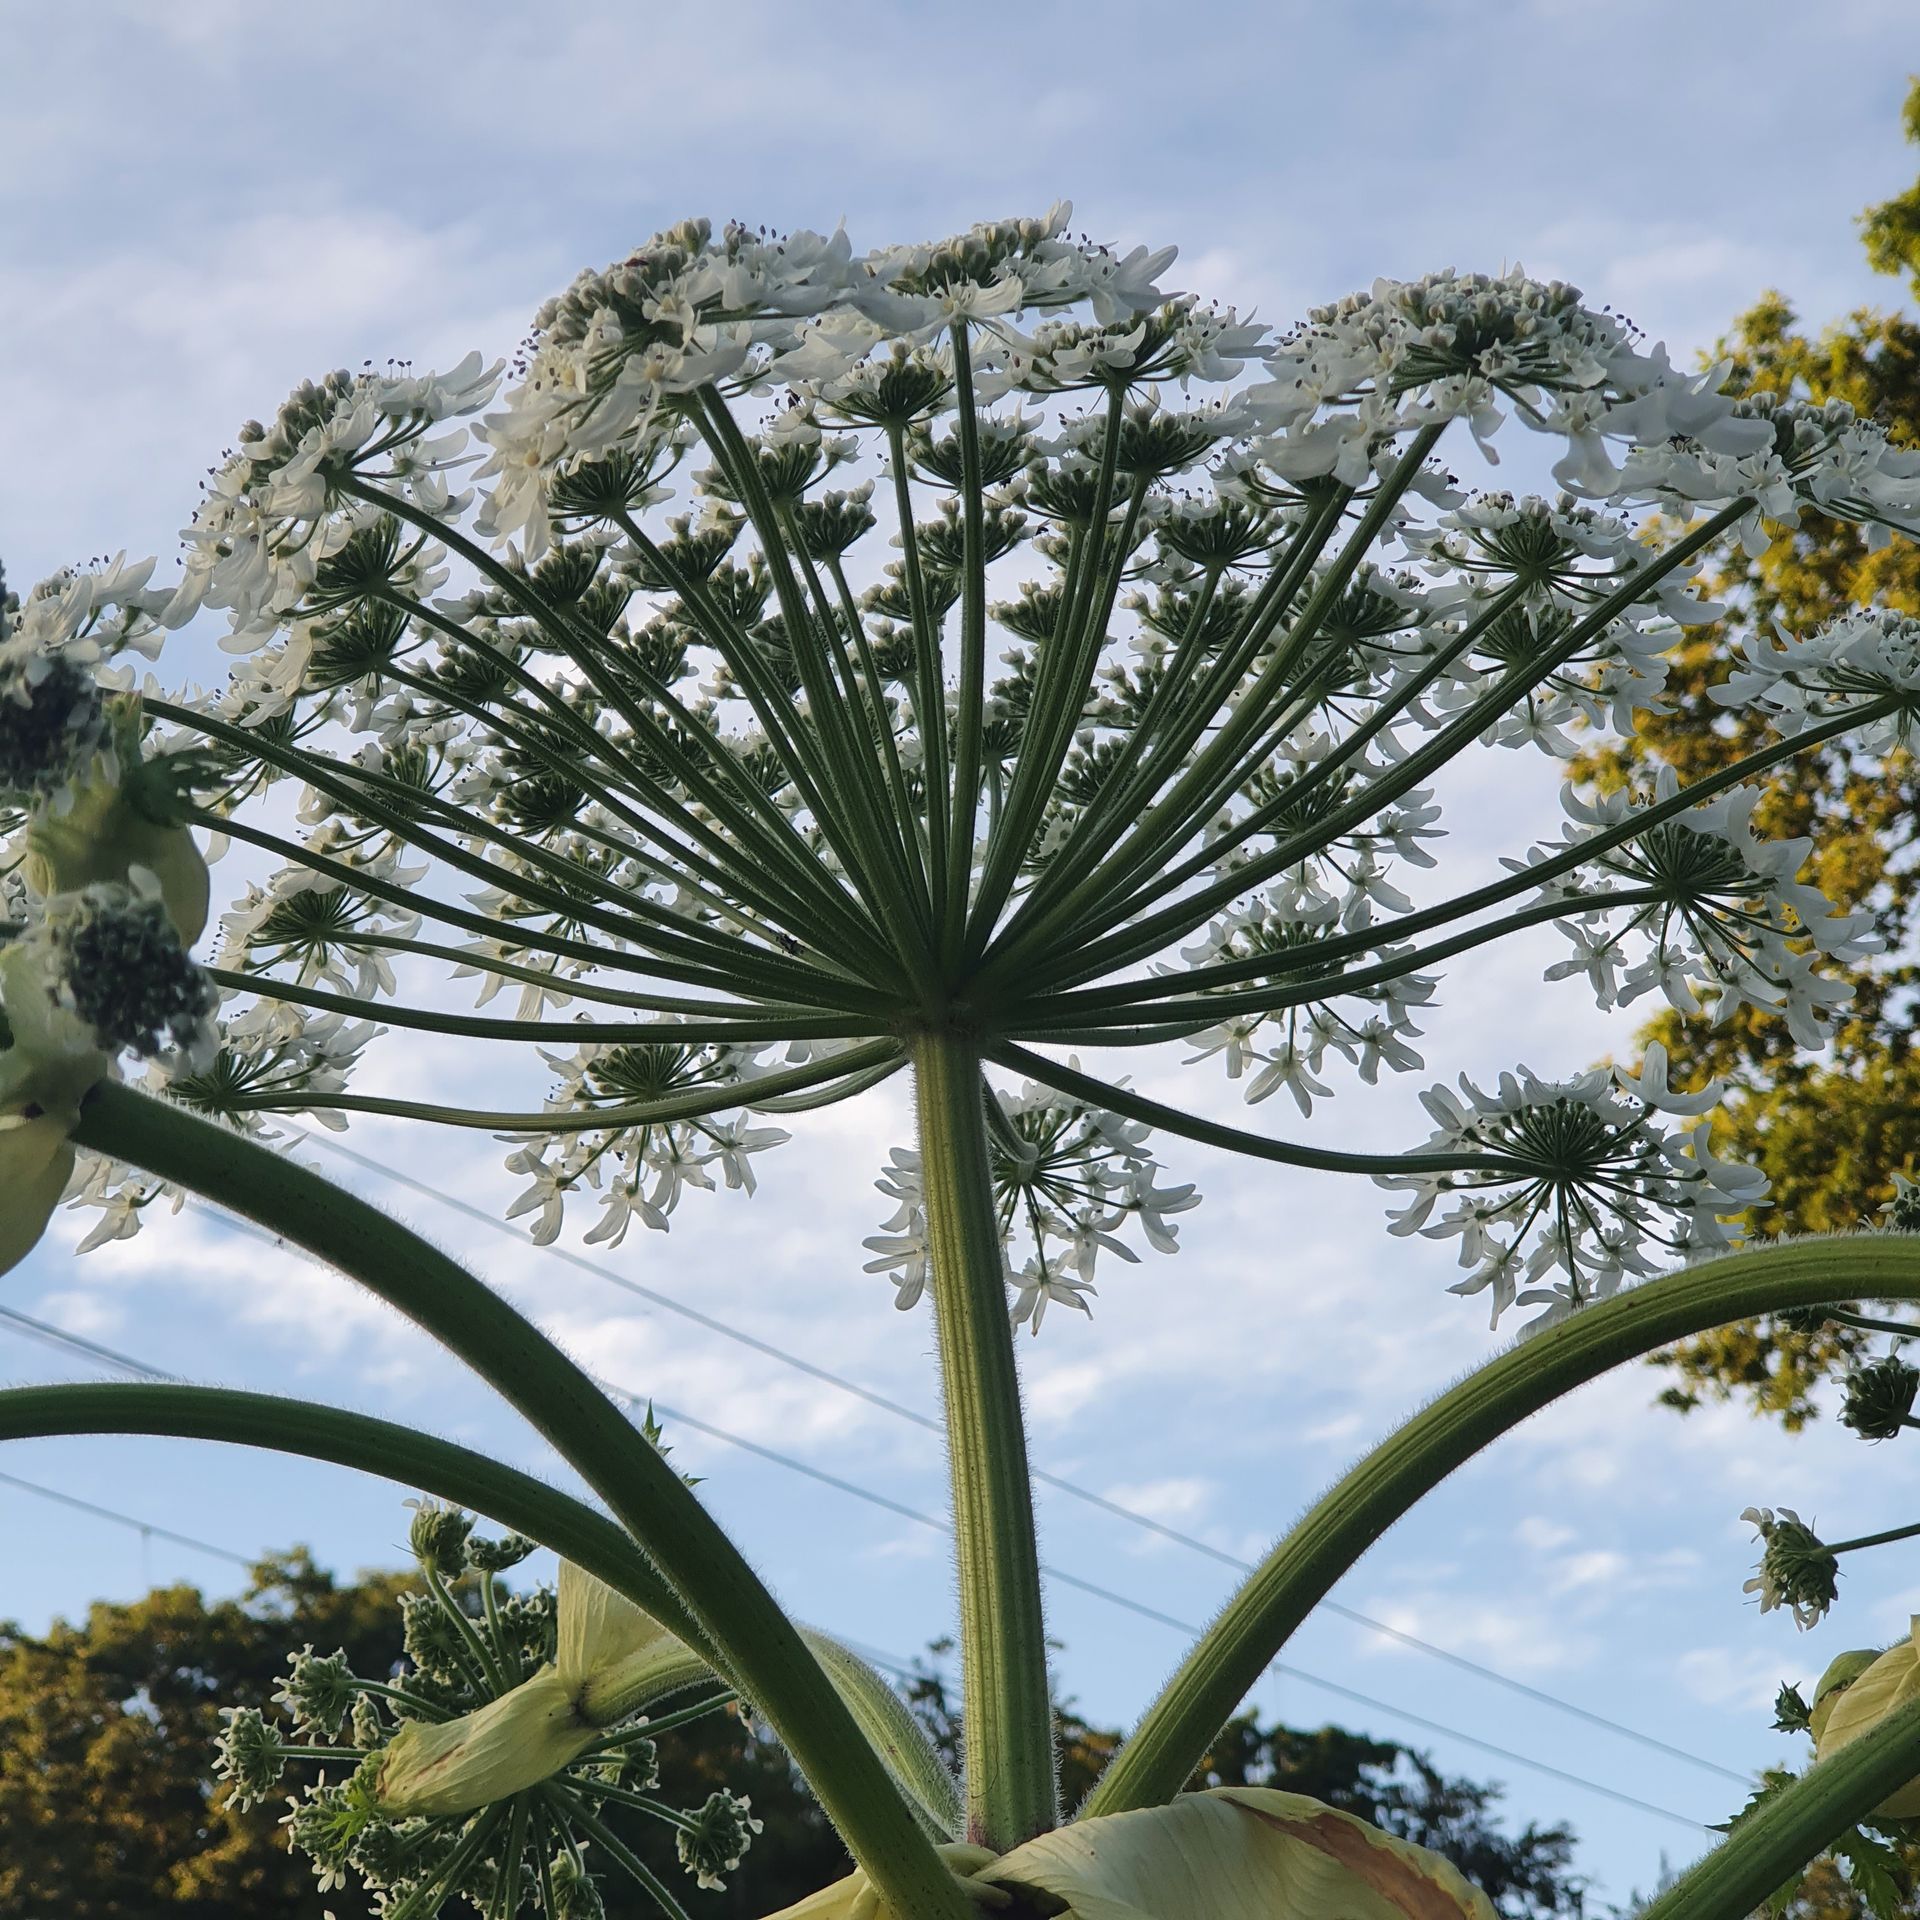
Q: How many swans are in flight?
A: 0